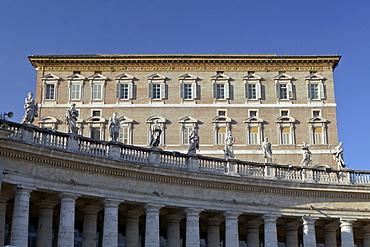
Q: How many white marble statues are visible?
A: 9